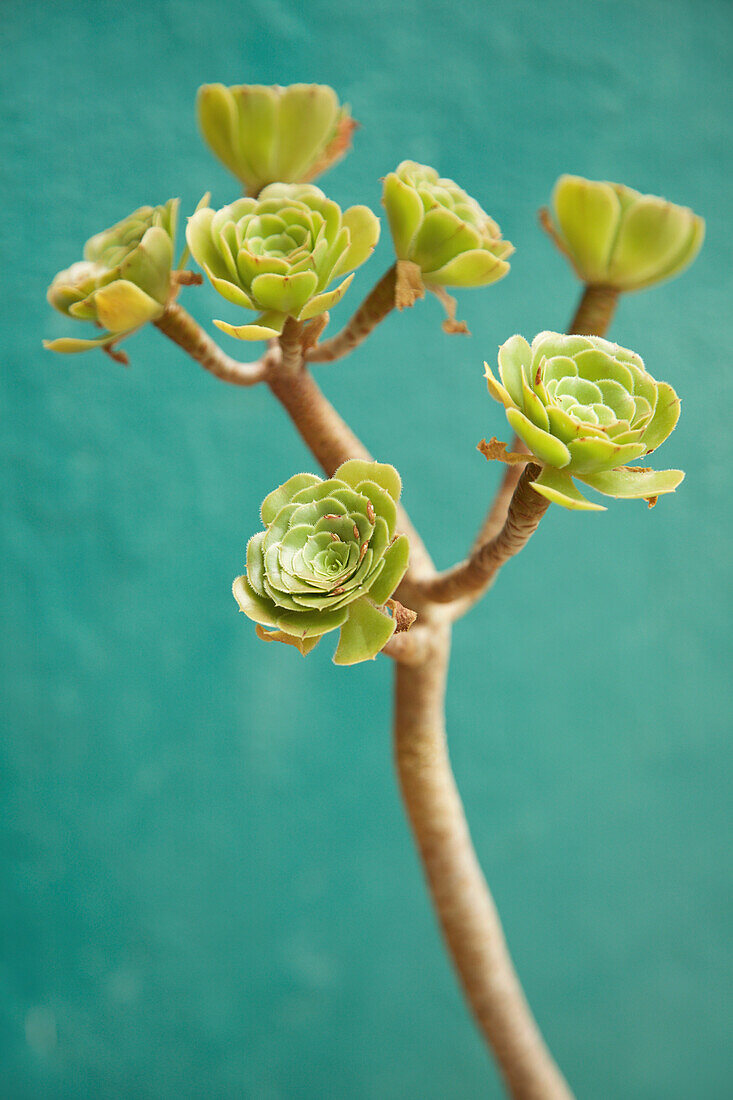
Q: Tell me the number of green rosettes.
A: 7